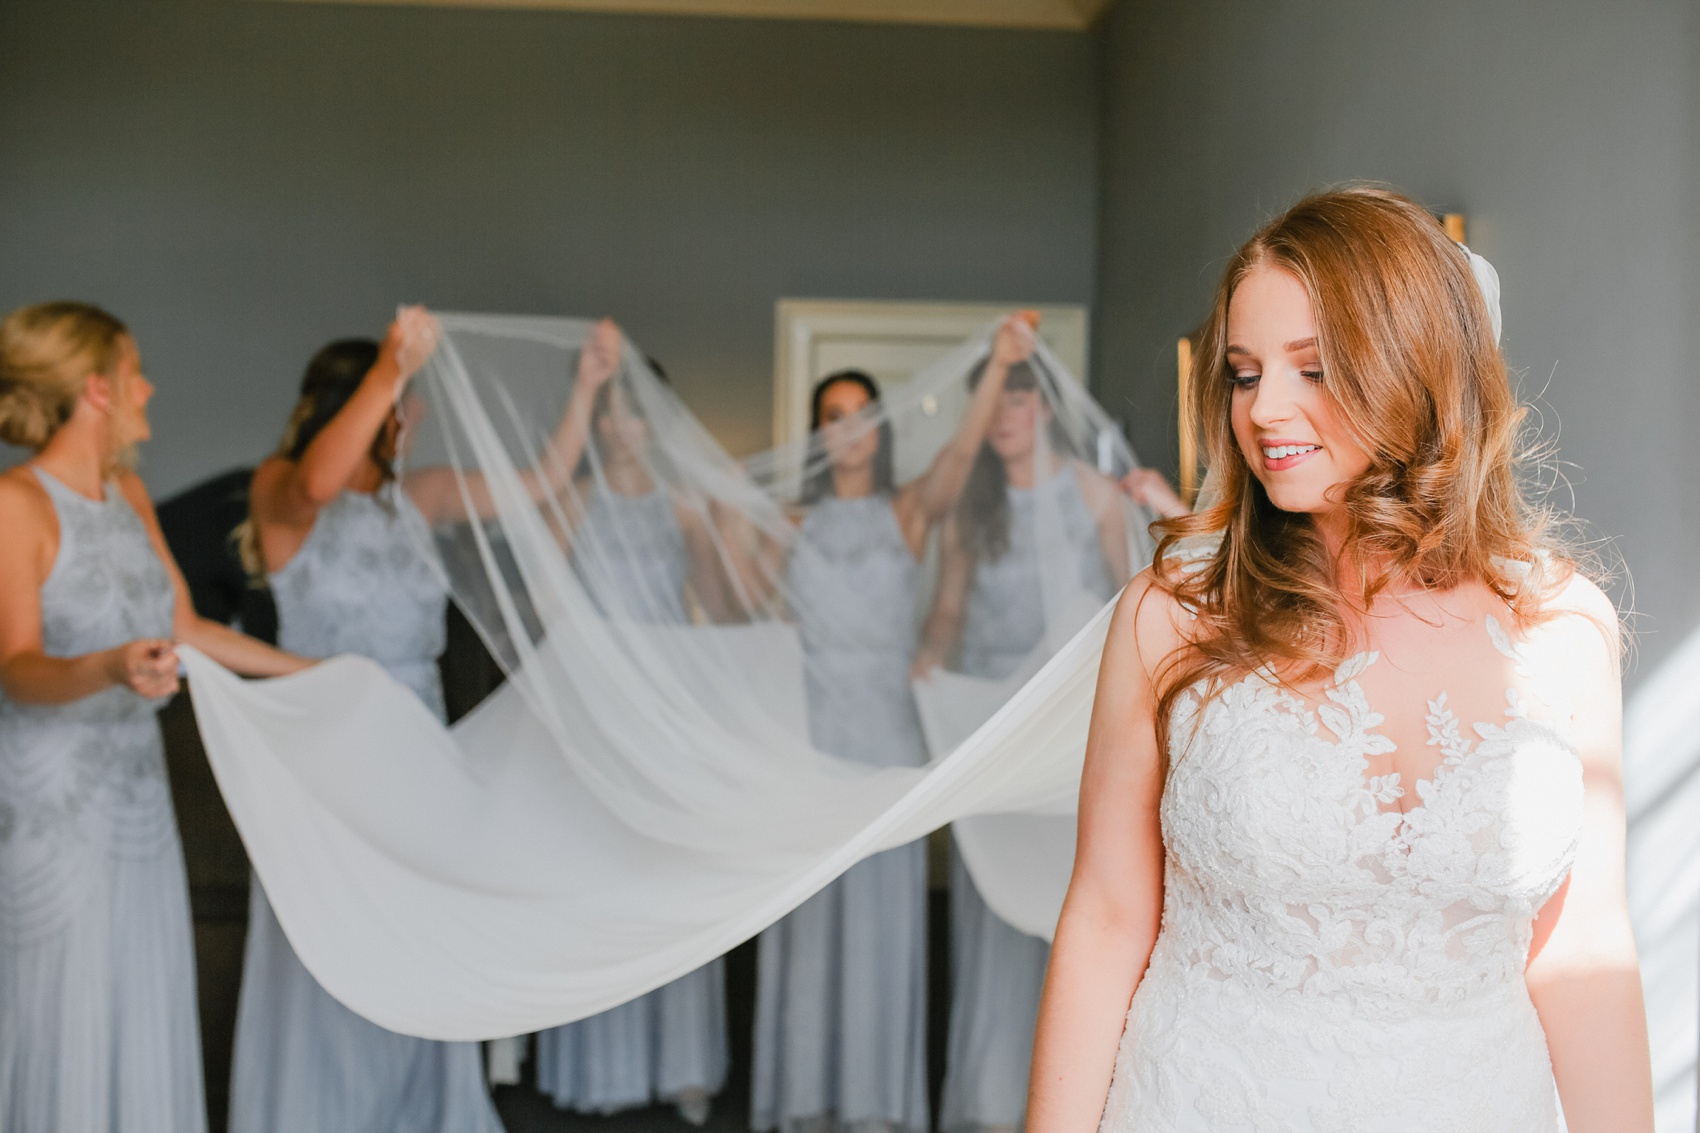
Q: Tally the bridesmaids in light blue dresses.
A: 5